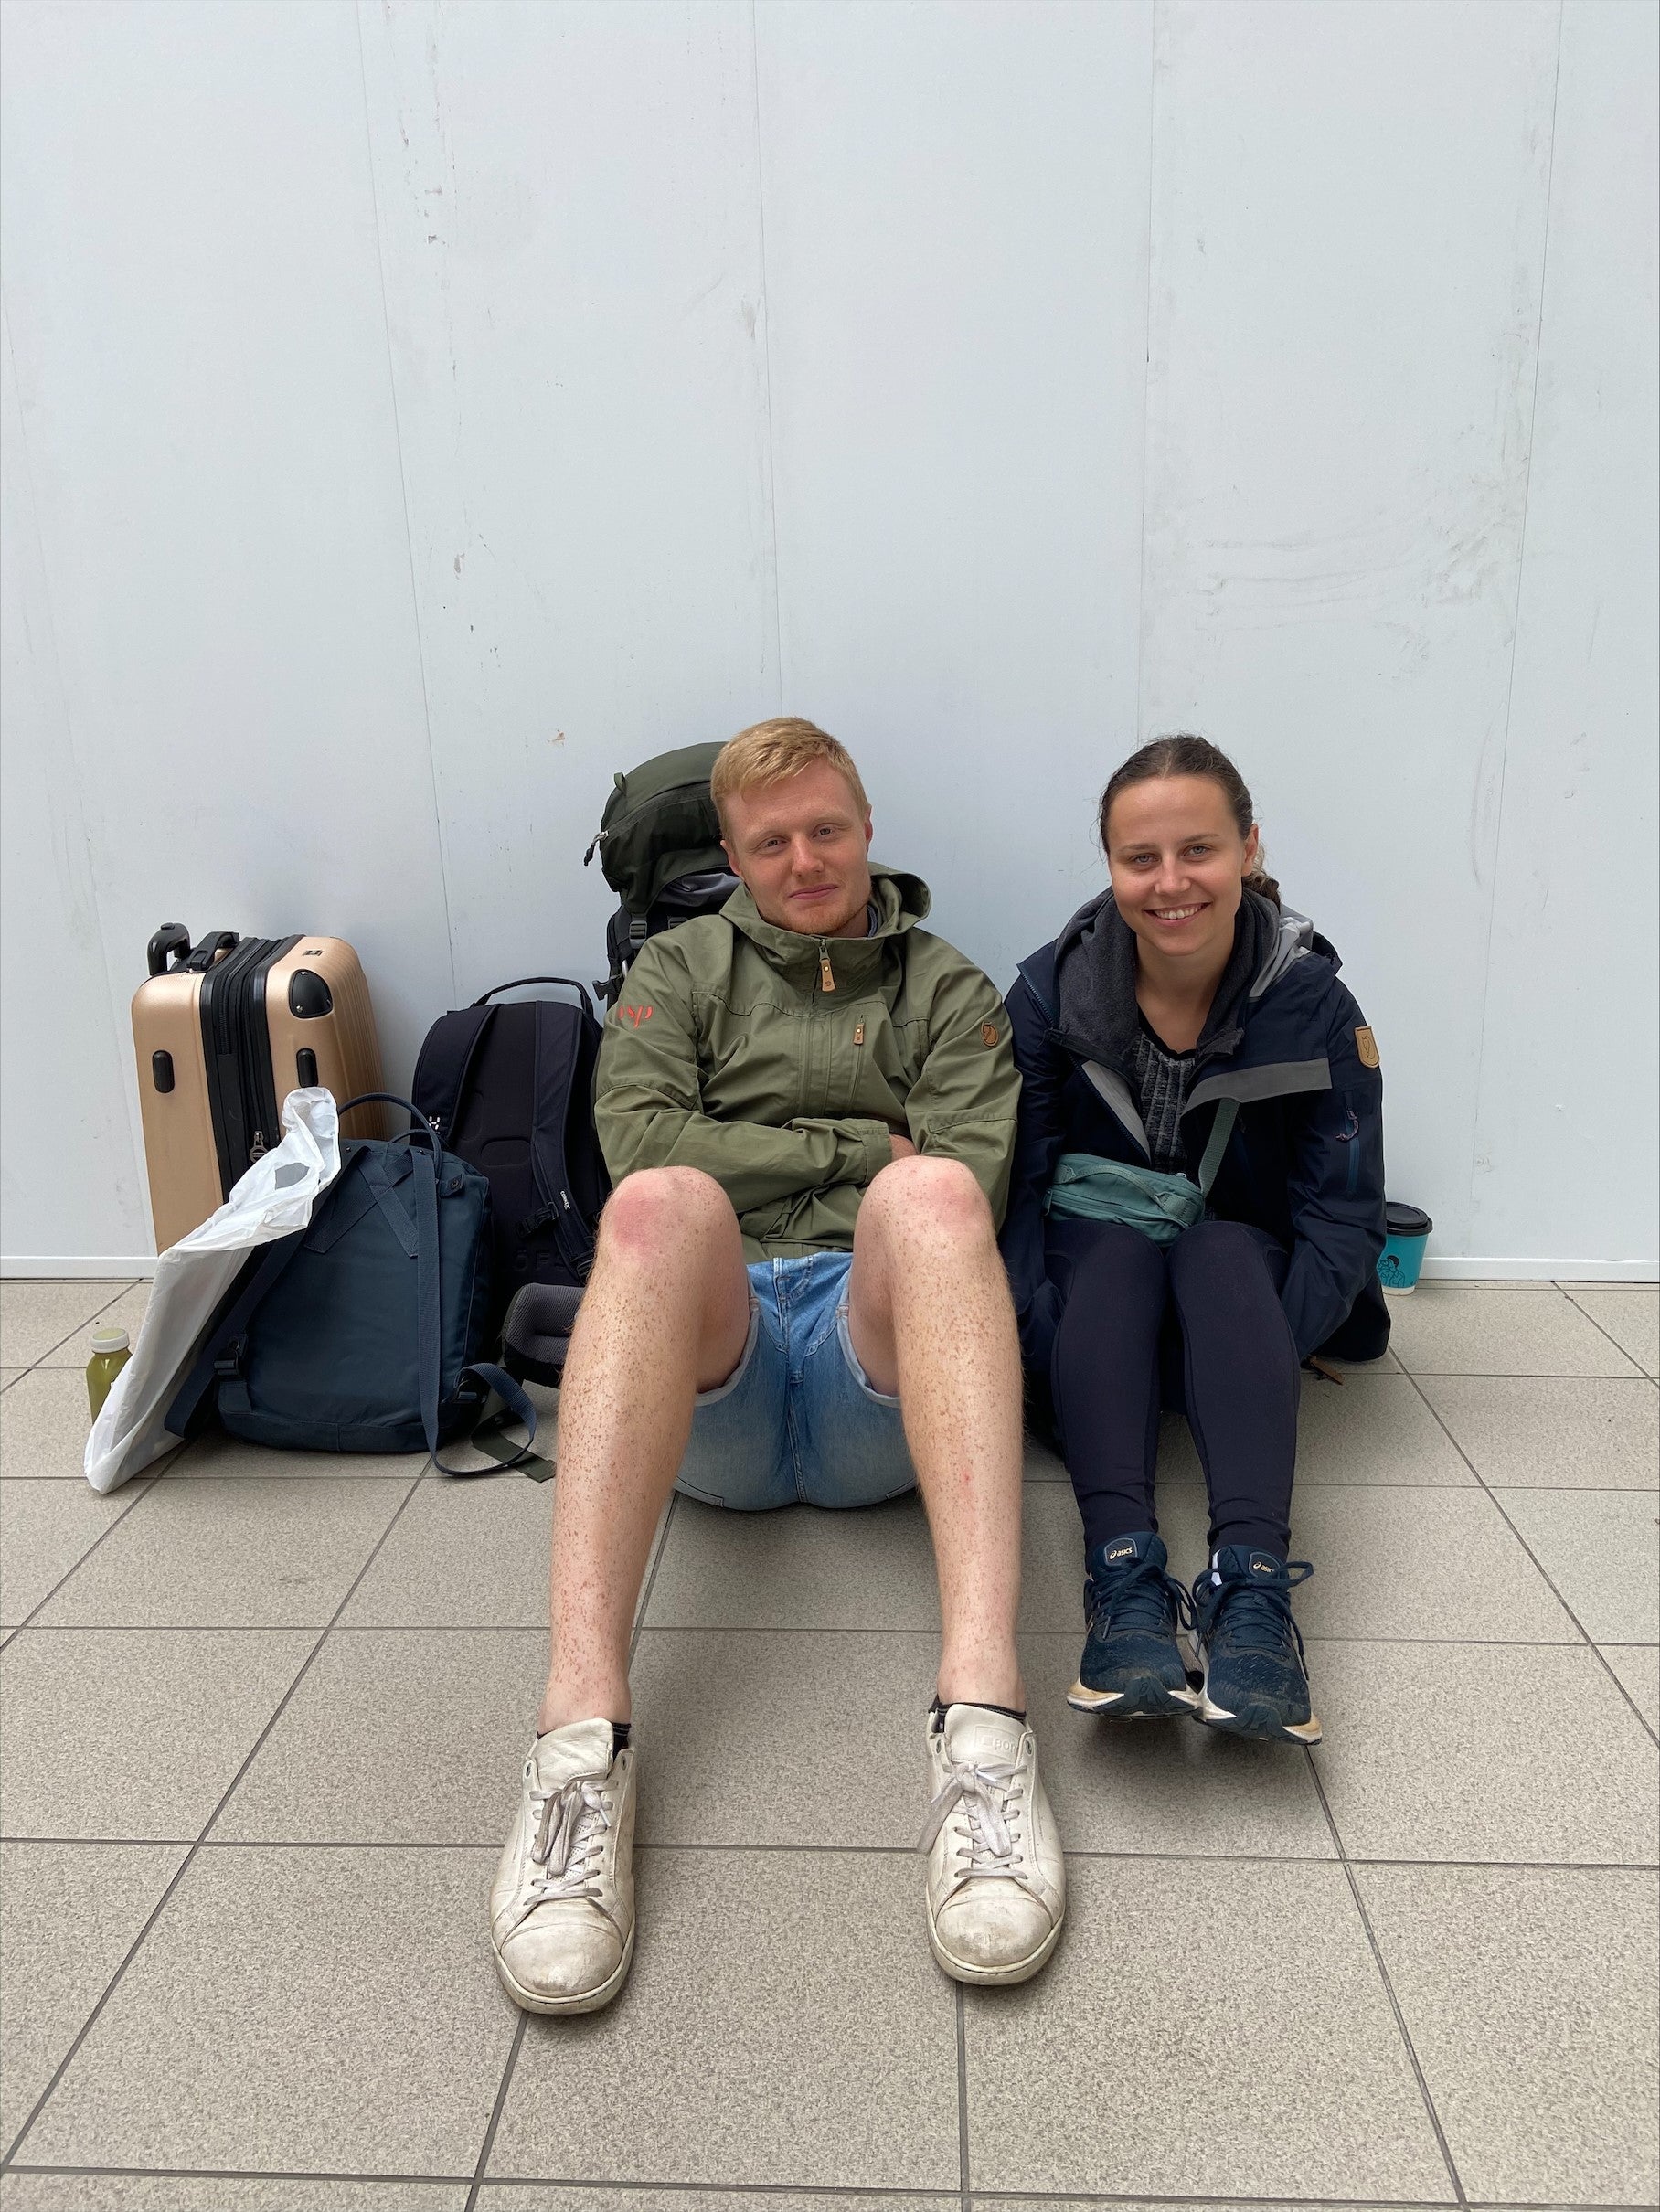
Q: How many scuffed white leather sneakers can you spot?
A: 2